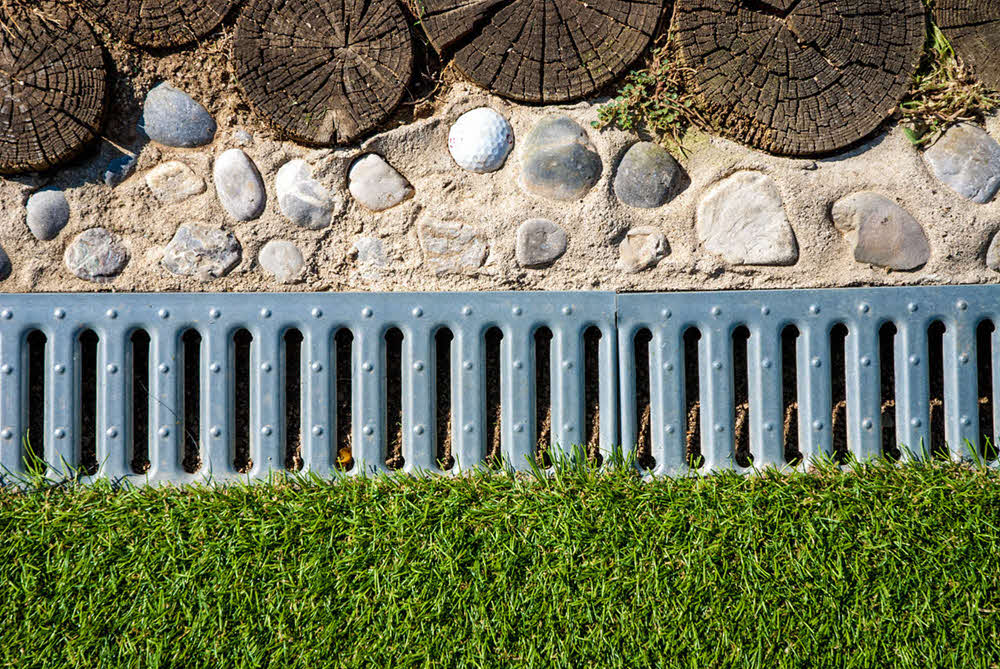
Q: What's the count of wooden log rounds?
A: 6